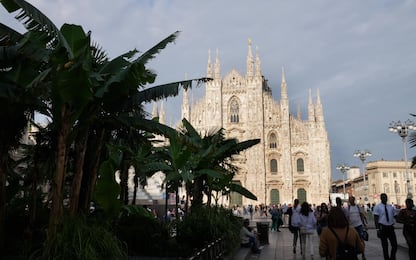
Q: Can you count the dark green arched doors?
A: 2